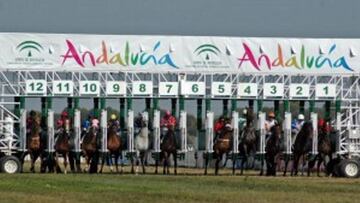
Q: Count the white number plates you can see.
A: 12